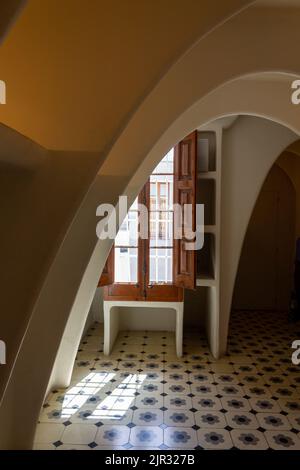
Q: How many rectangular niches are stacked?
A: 3